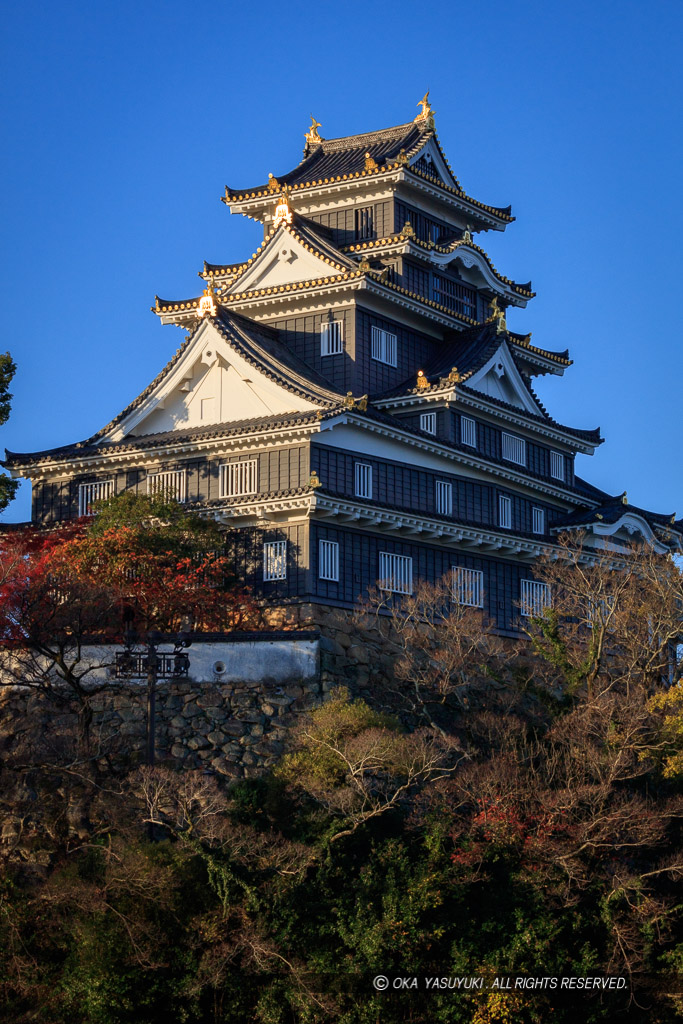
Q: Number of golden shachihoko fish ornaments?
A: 5